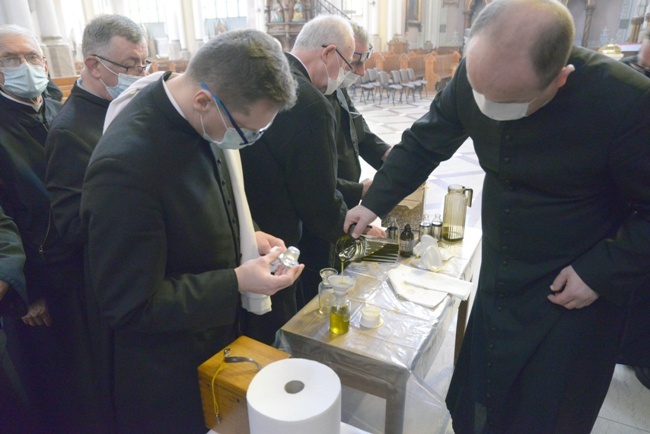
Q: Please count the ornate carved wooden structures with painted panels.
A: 1